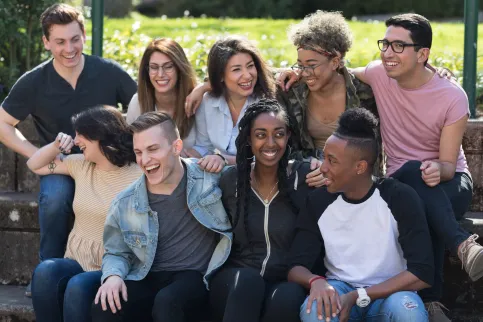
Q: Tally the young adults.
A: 9